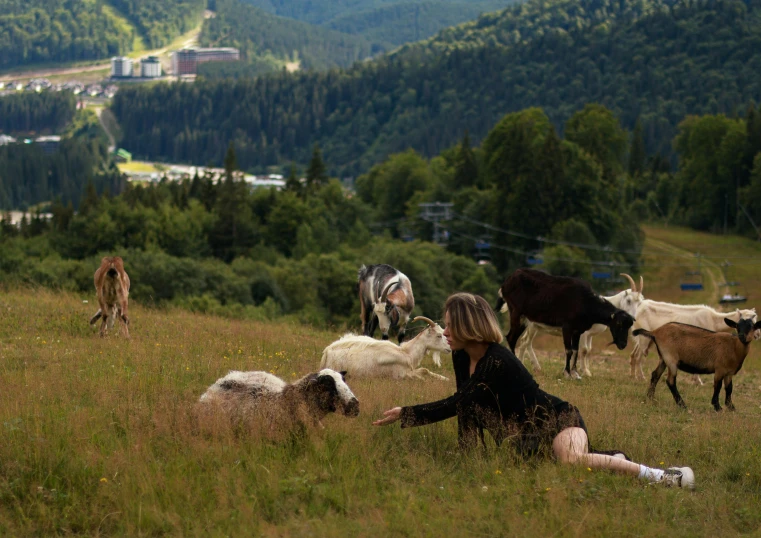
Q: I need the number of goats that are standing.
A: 6